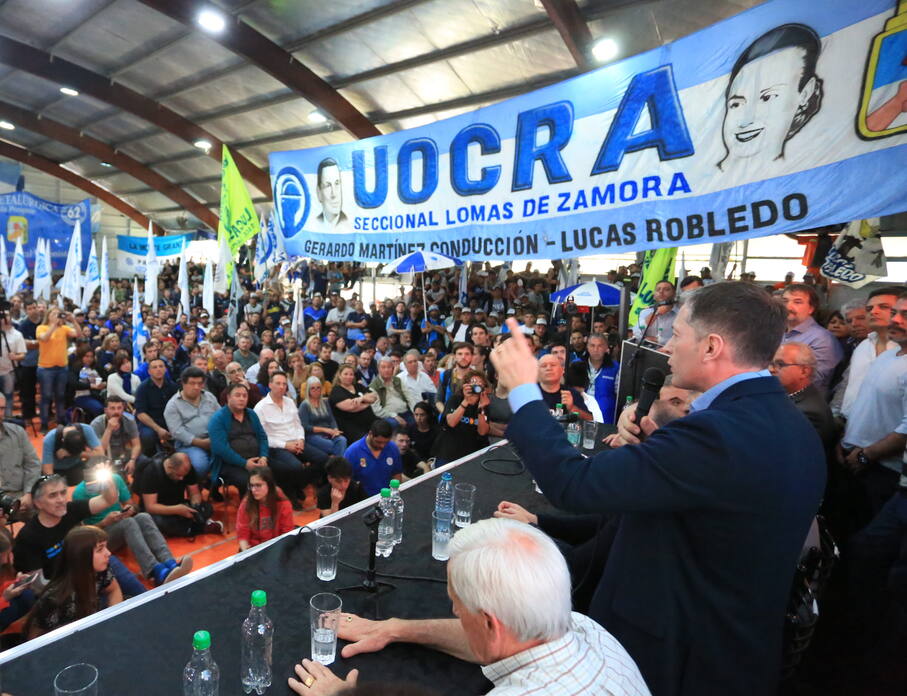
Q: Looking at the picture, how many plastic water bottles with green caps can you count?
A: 7